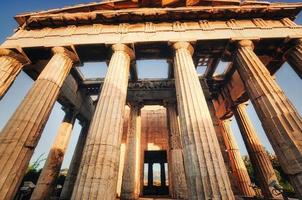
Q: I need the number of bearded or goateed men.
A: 0